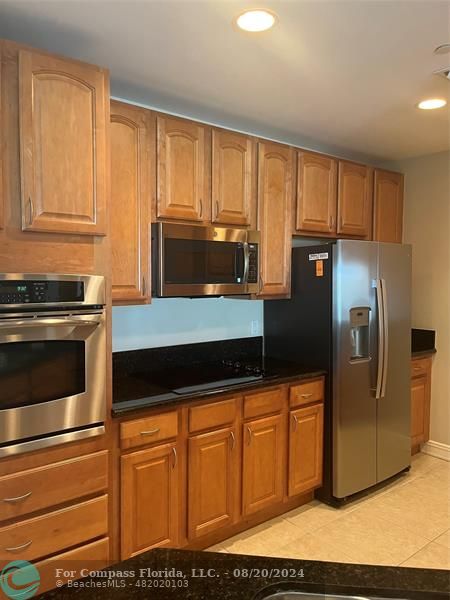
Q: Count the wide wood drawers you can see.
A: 3